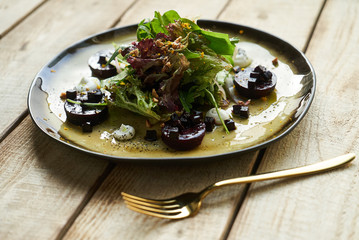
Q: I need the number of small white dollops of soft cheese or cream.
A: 4